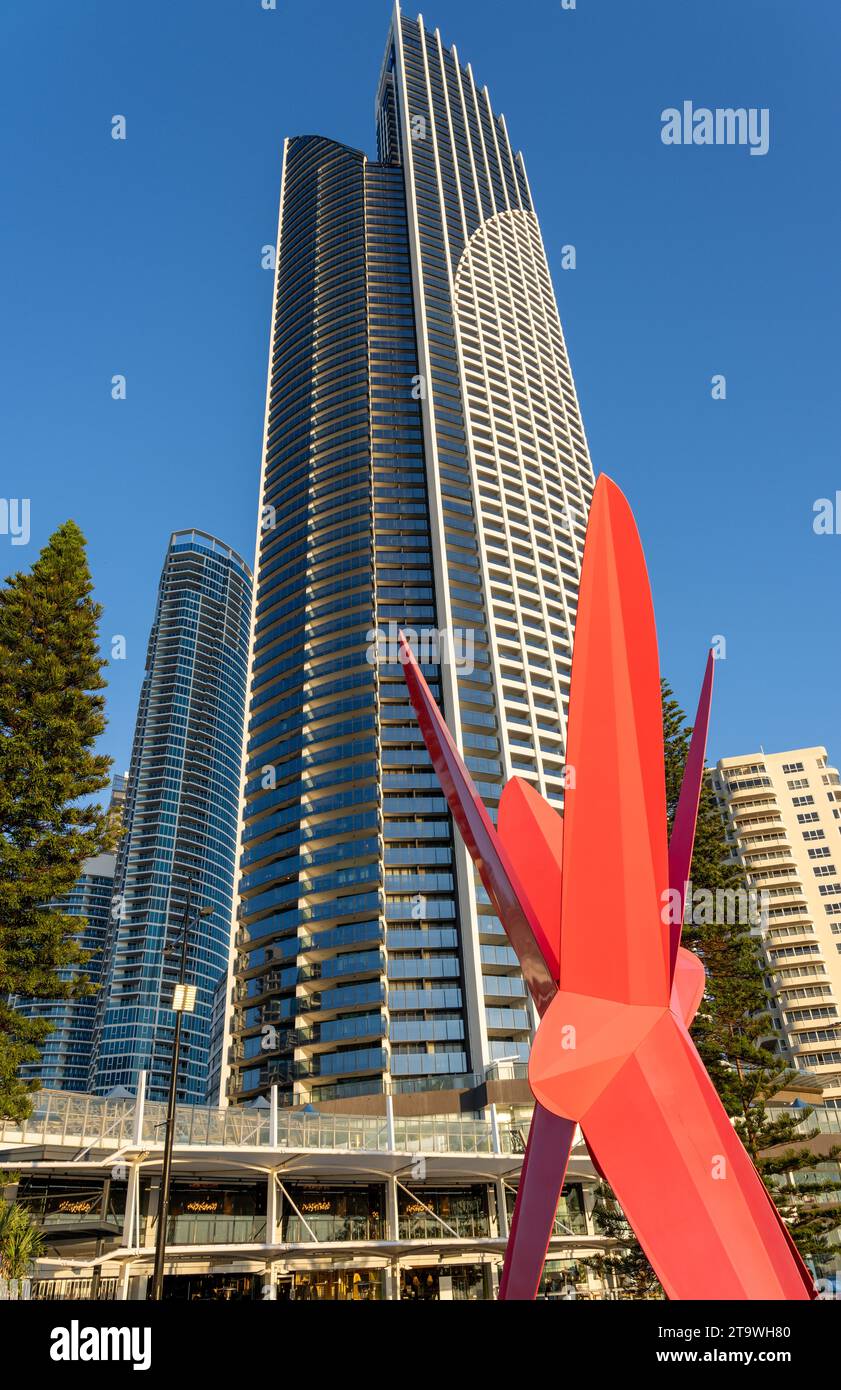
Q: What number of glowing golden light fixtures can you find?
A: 4